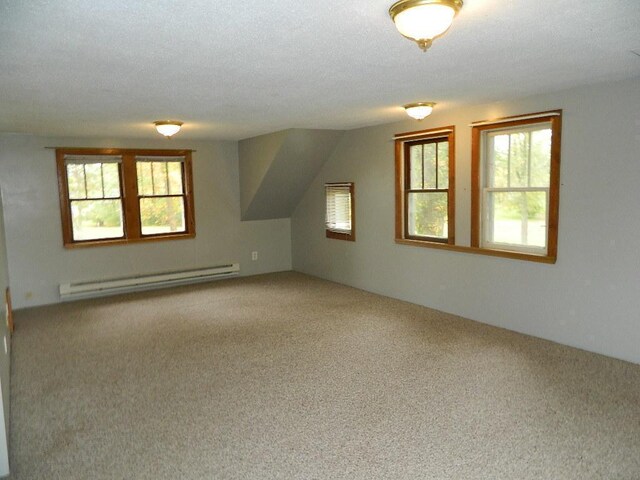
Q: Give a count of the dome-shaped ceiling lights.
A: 3